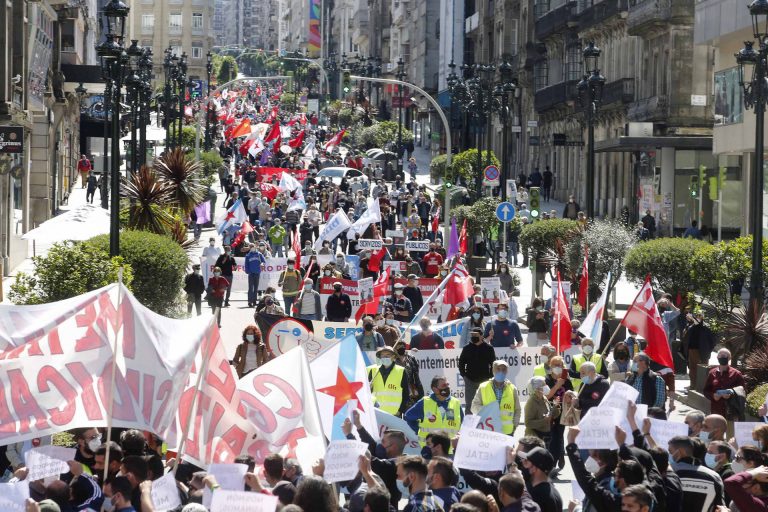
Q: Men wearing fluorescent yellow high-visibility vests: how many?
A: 5